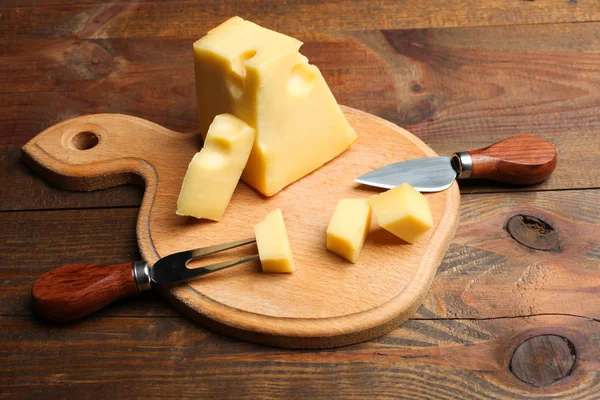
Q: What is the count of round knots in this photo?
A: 2